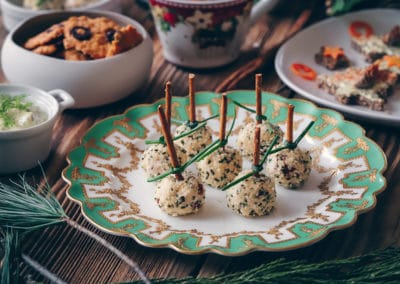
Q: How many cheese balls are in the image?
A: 7